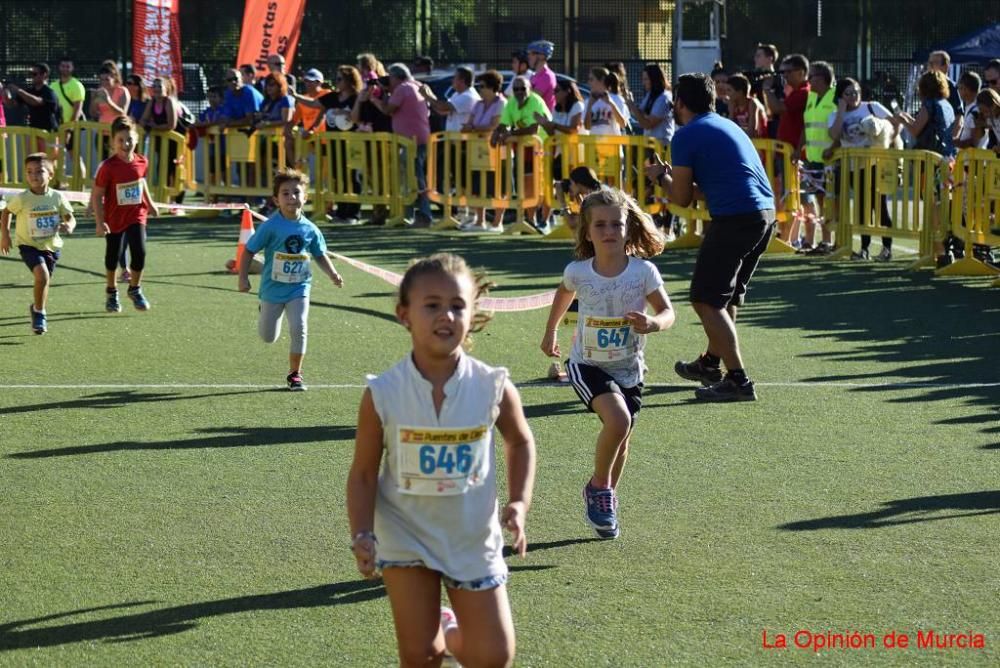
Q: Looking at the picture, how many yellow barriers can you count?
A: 9